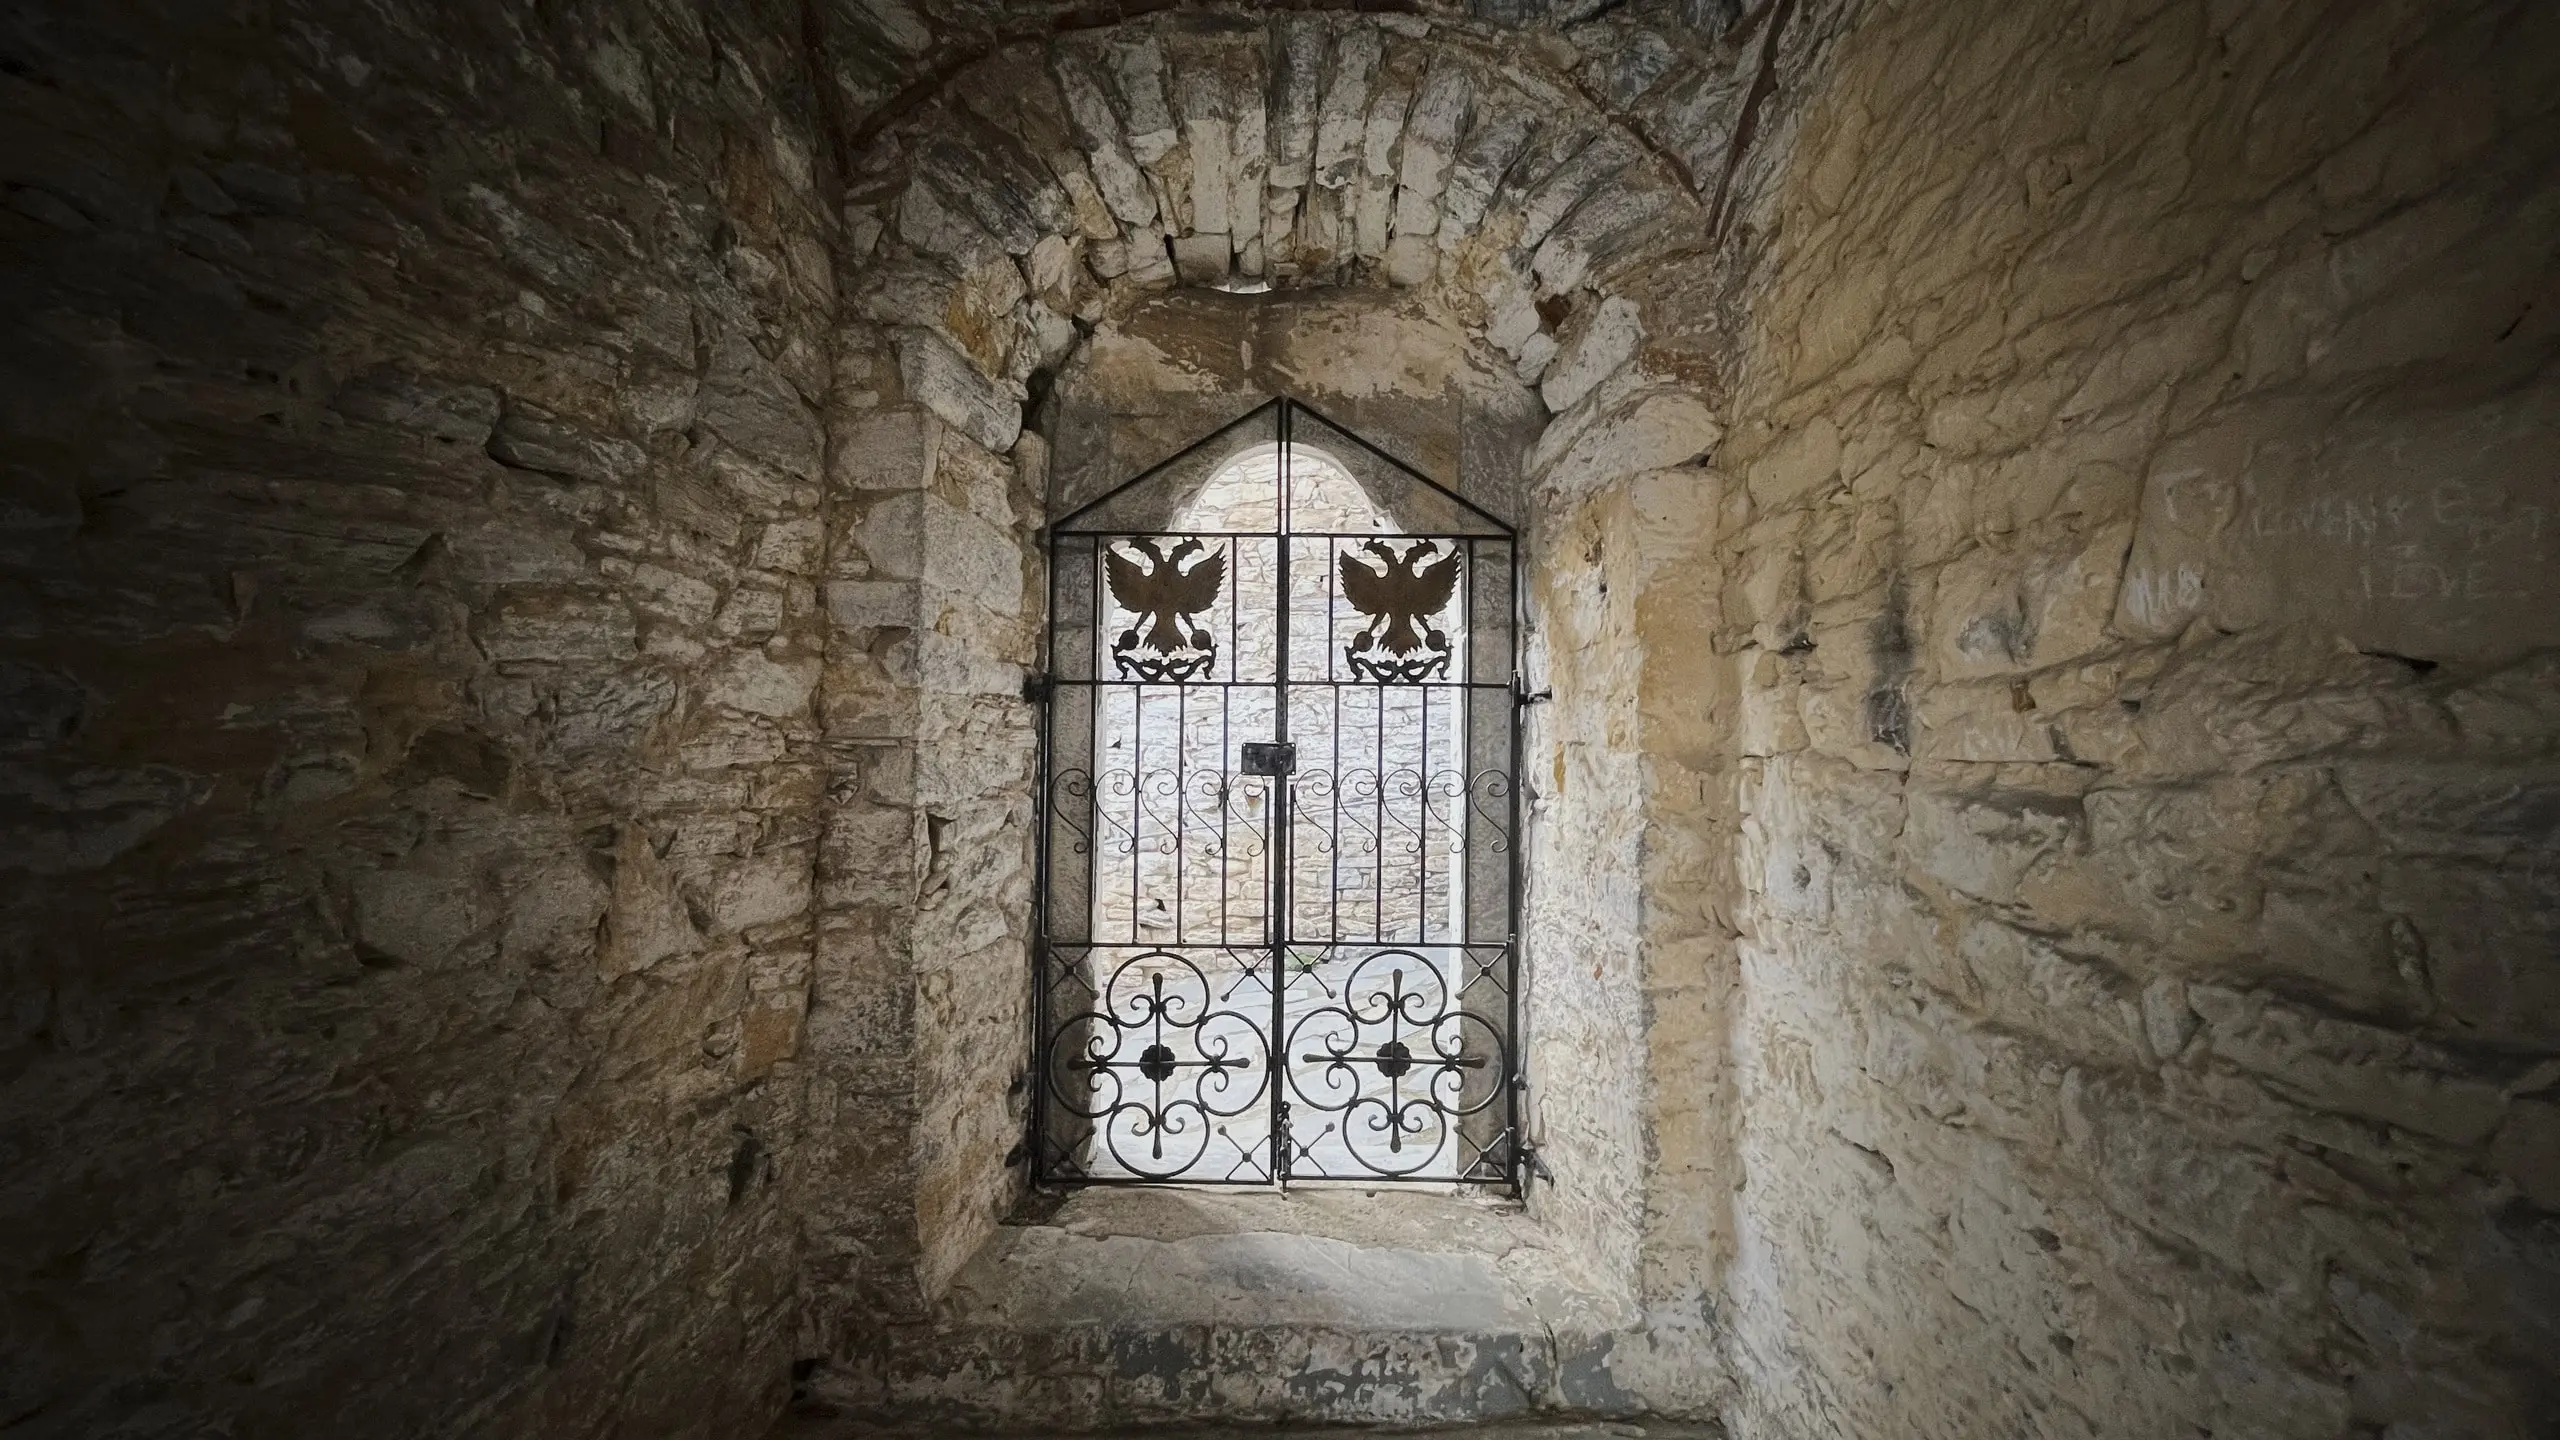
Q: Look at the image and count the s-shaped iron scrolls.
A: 10